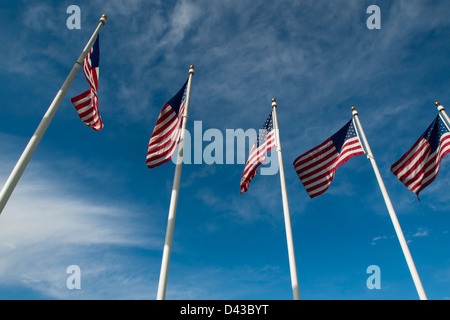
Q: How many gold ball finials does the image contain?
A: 5